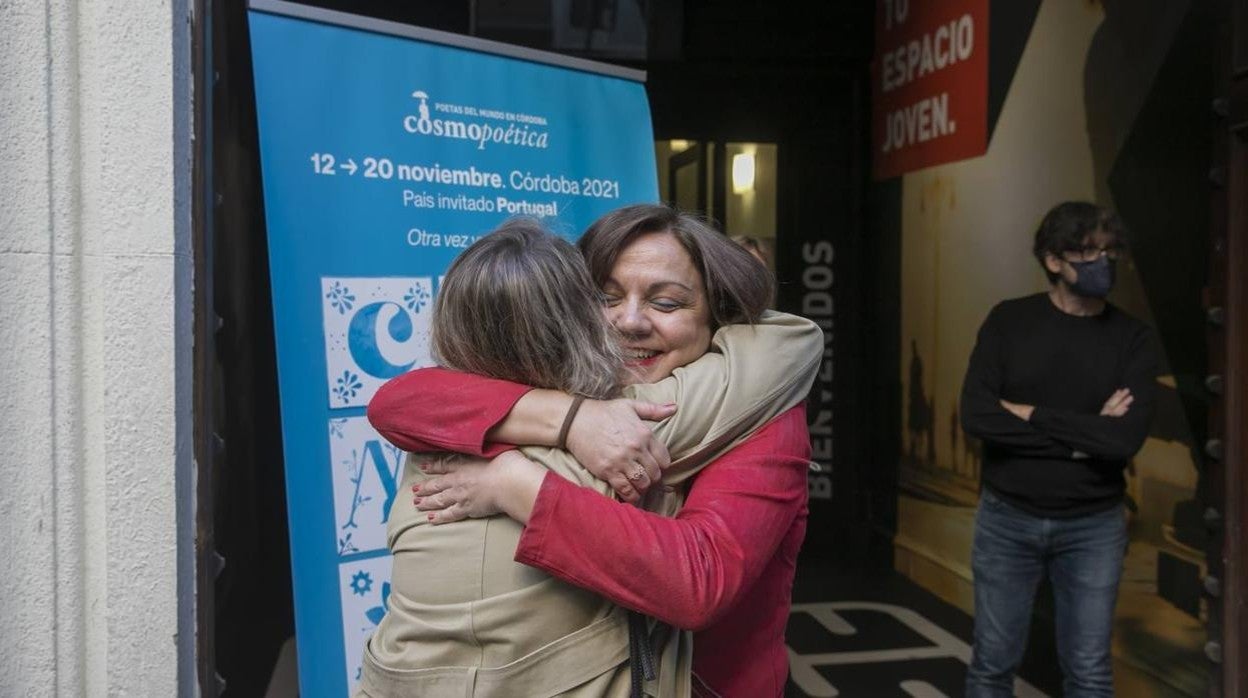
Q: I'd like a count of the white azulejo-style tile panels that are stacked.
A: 3